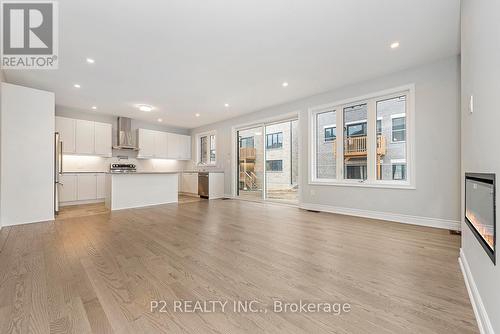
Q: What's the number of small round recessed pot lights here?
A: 8